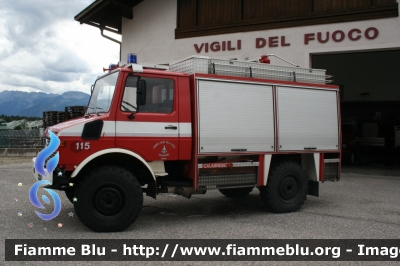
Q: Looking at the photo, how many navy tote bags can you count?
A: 0